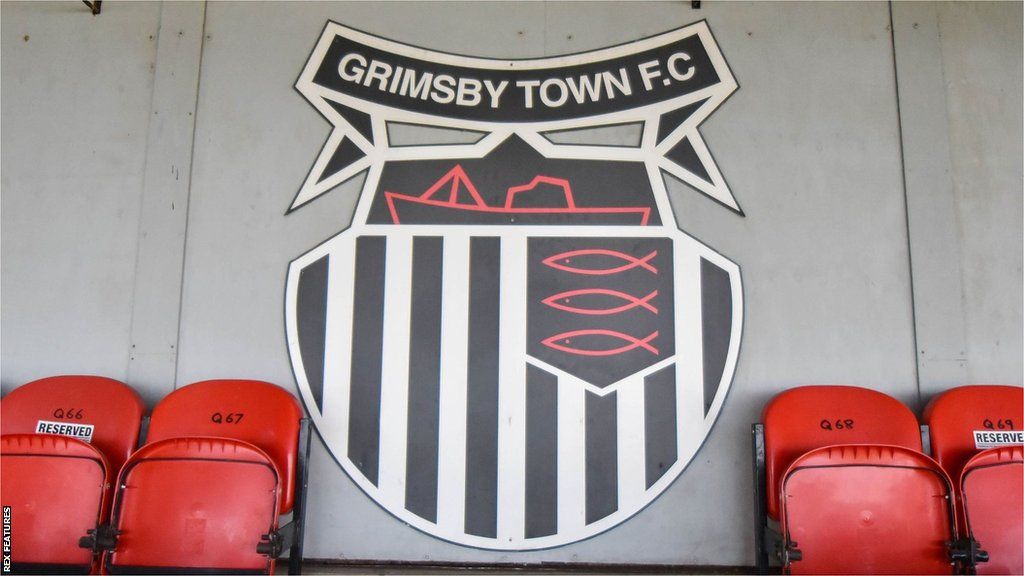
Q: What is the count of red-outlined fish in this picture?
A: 3